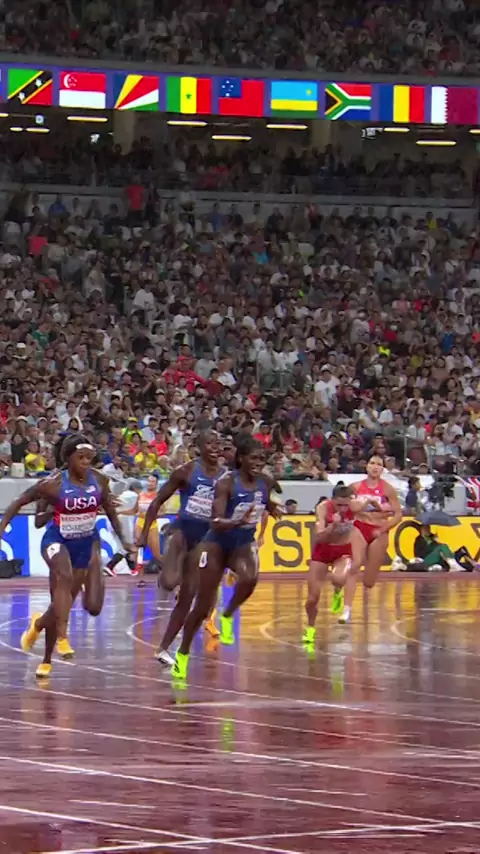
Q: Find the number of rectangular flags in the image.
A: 9